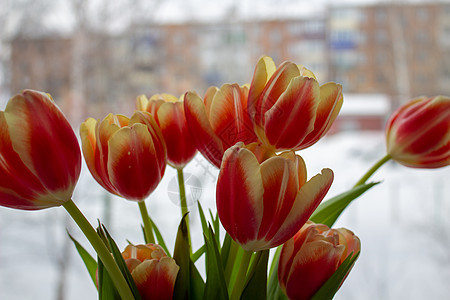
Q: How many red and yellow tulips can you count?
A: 9